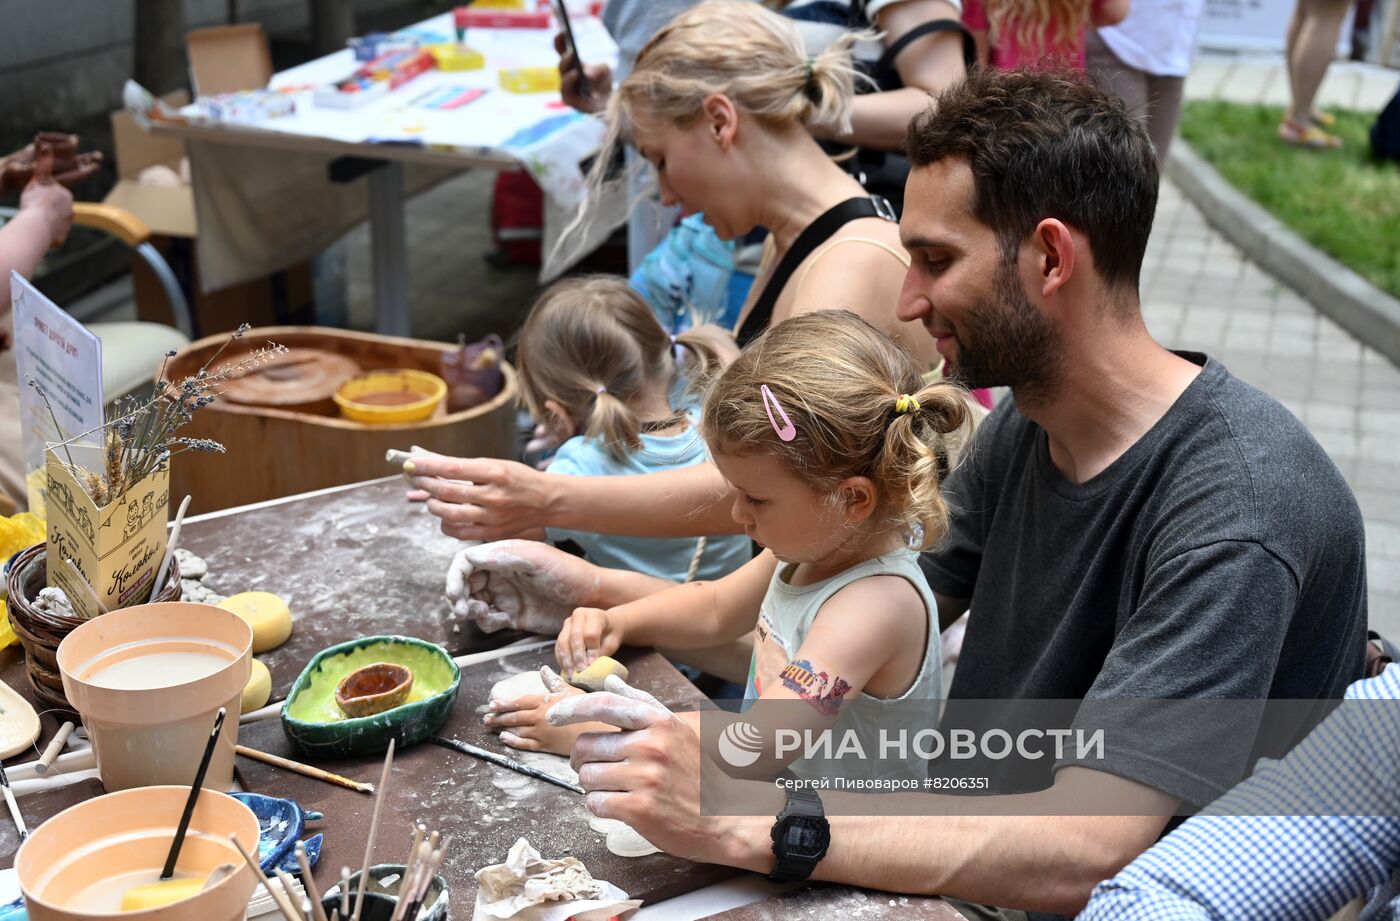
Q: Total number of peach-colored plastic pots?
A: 2